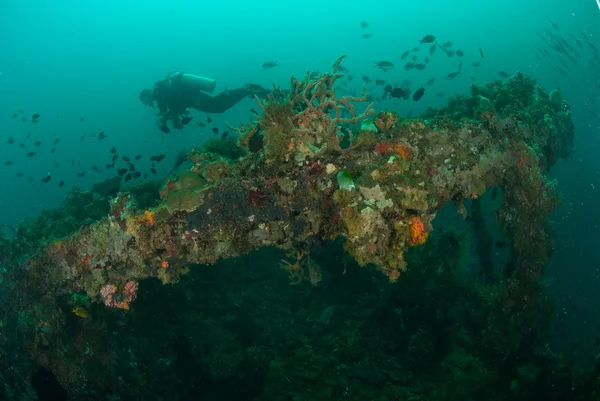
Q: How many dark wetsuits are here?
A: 1